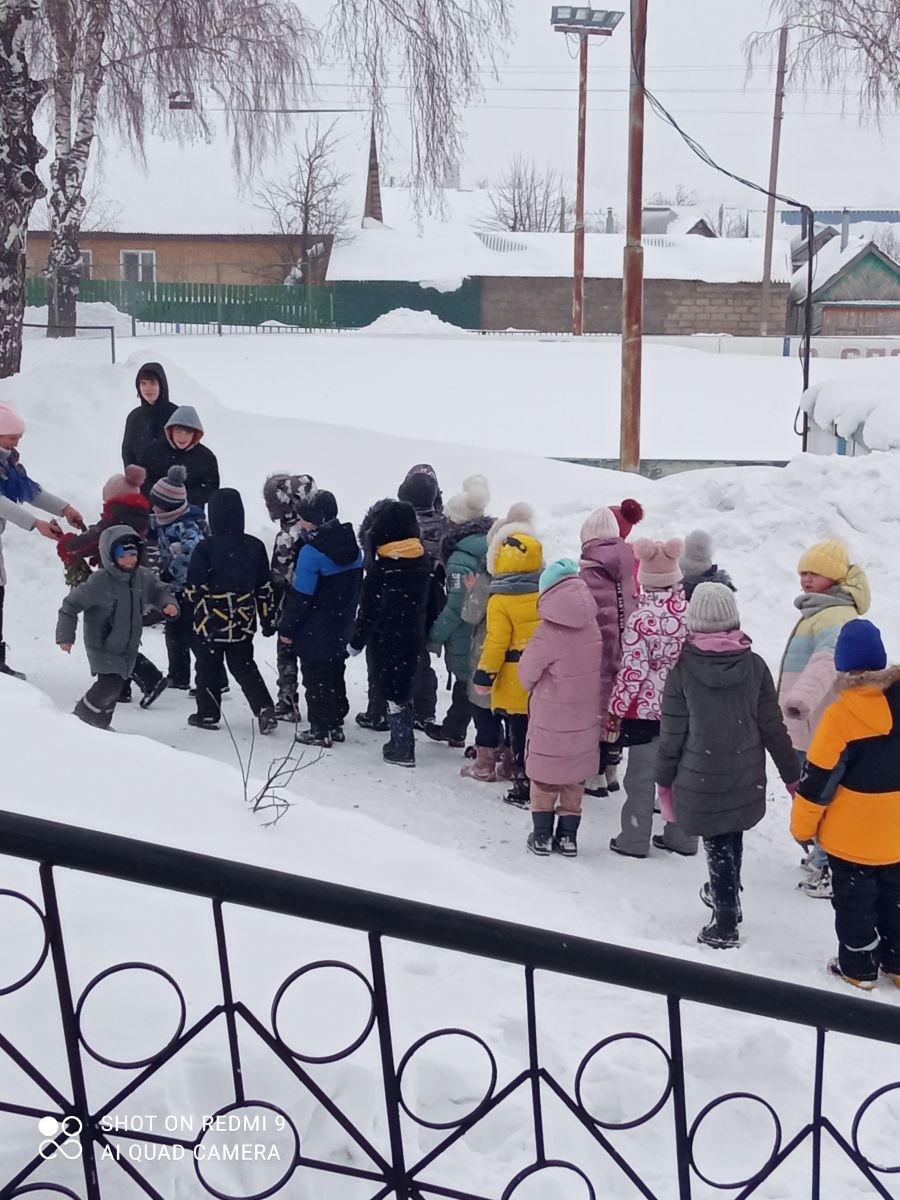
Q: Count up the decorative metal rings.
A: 10